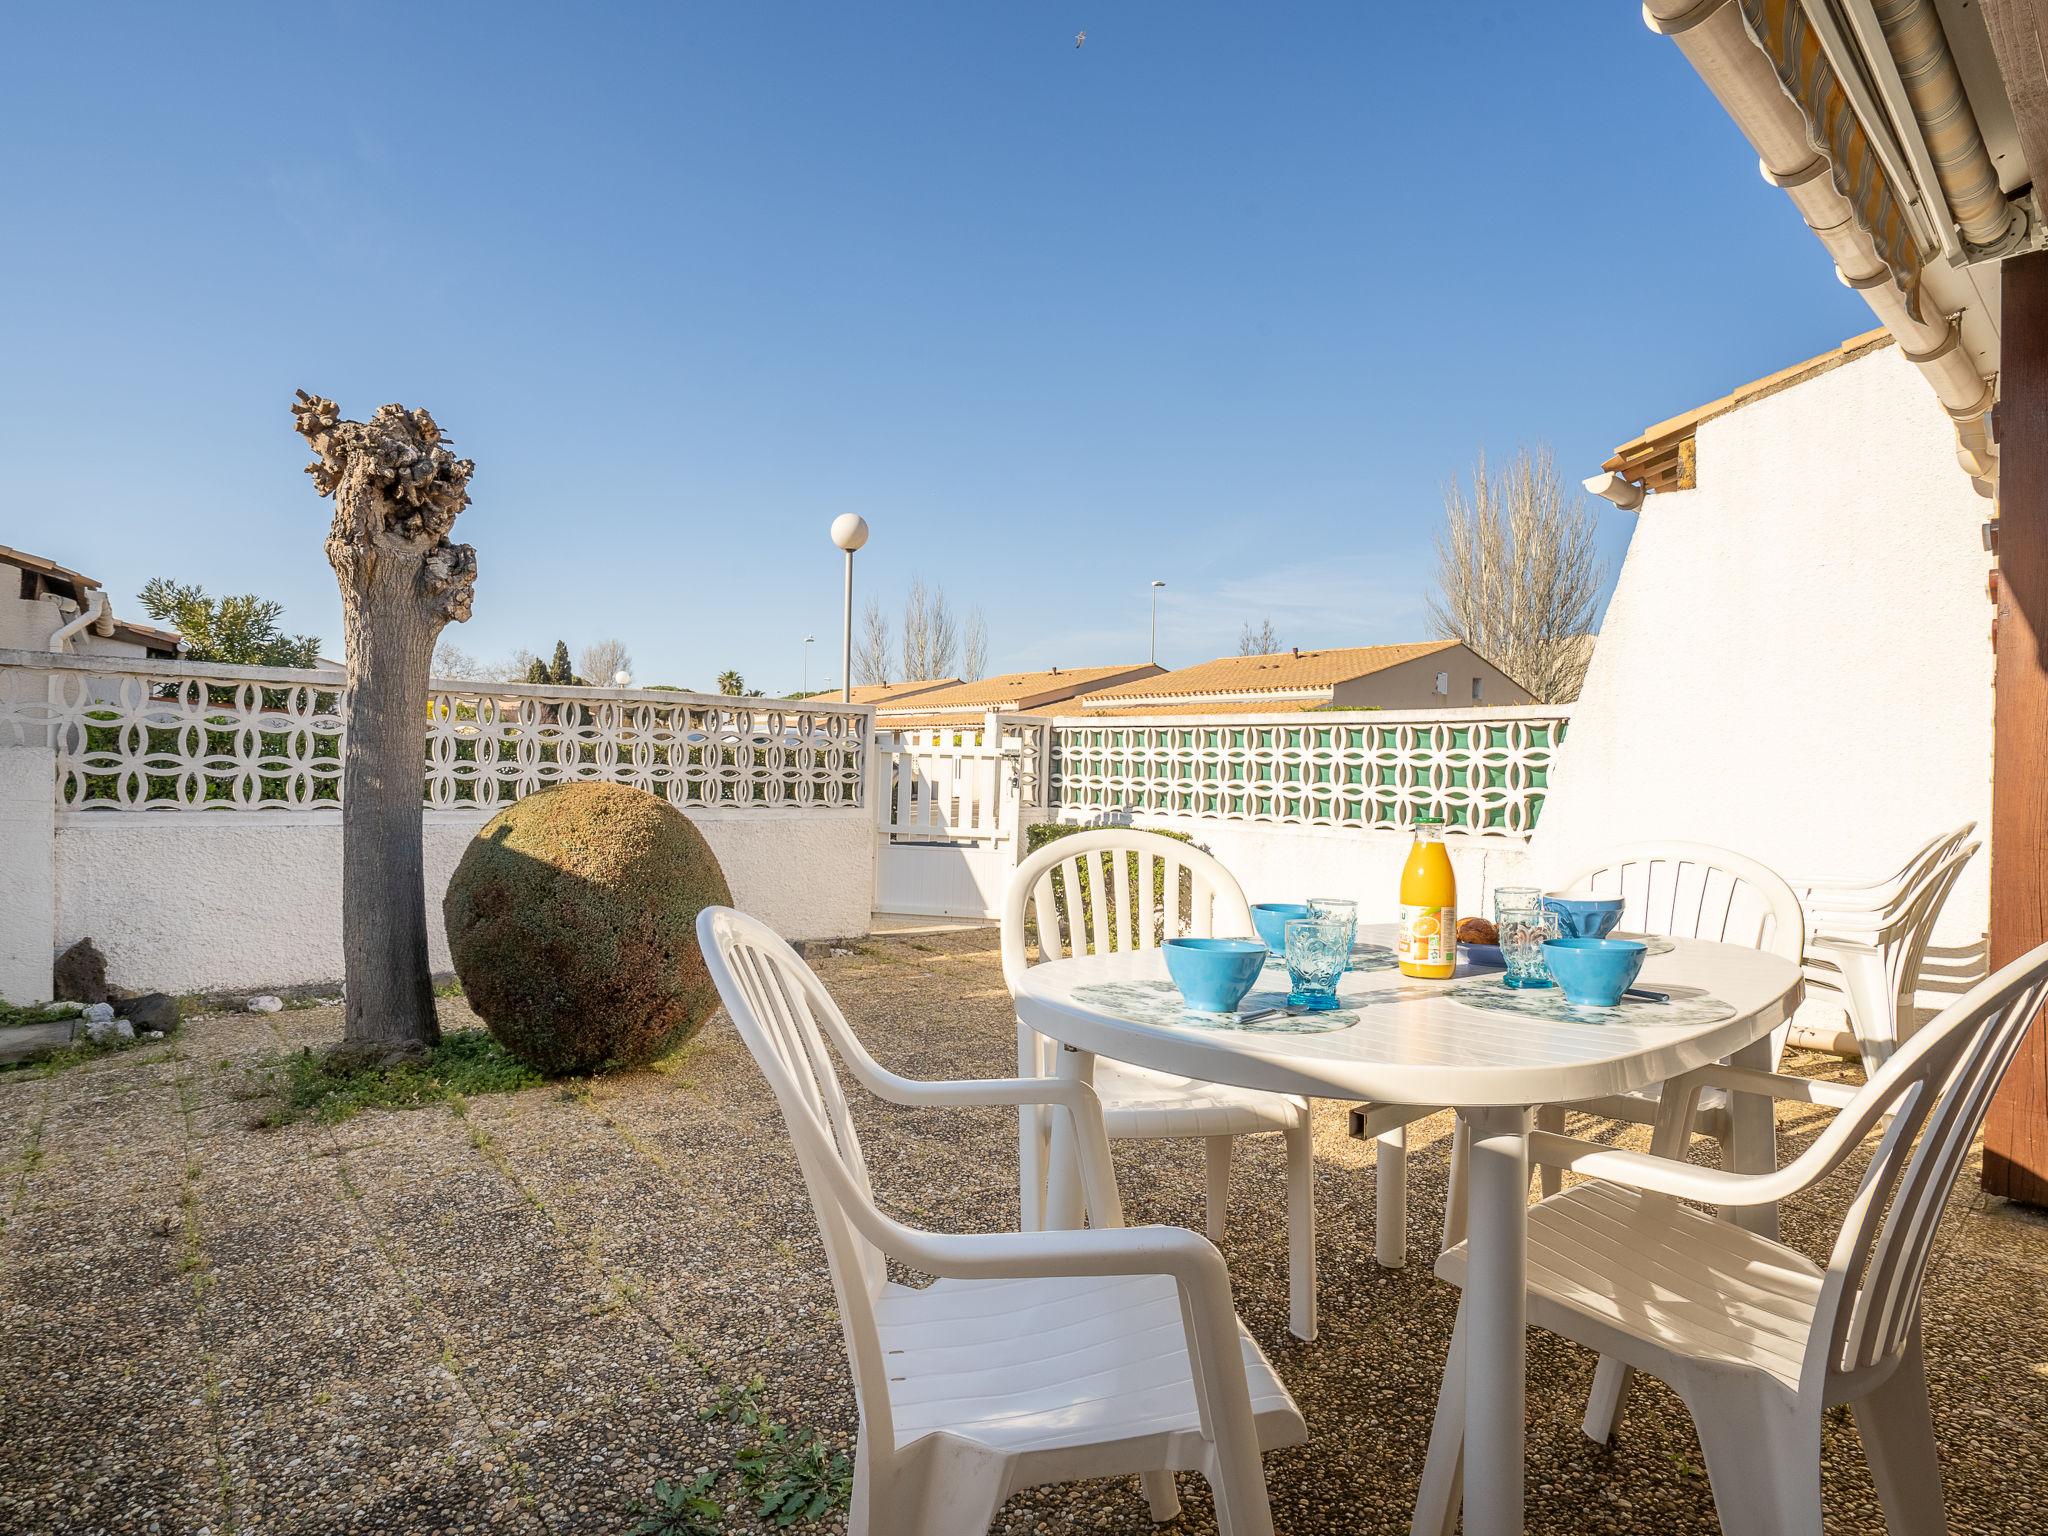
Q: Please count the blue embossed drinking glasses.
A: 4